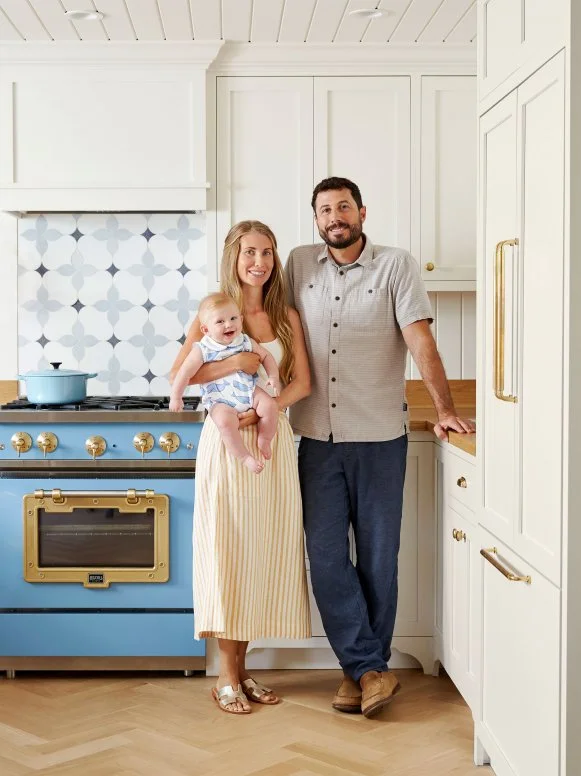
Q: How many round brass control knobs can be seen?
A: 5